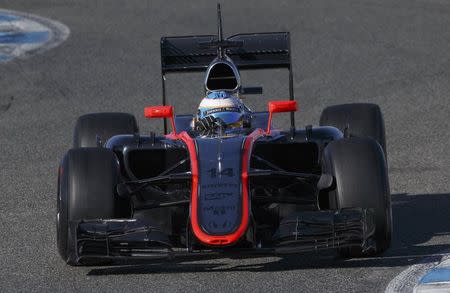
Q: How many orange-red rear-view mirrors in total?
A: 2